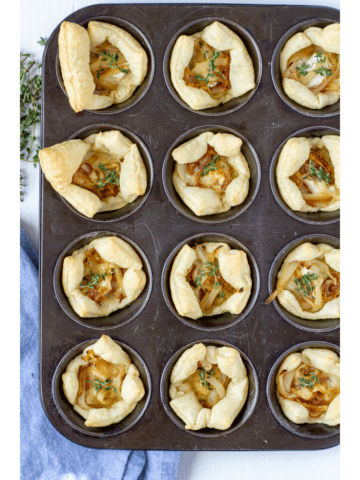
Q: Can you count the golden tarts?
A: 12